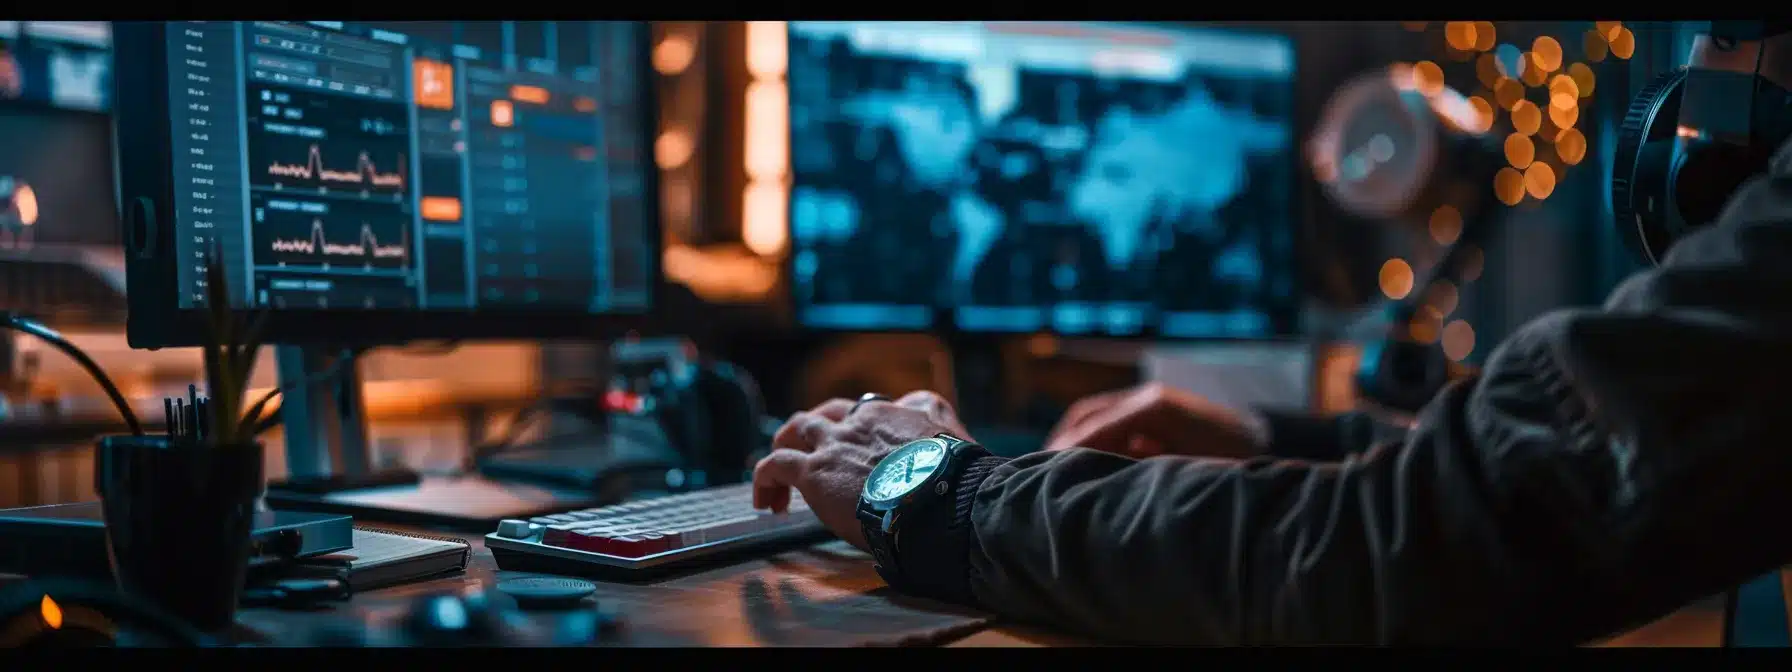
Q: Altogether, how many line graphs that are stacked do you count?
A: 2